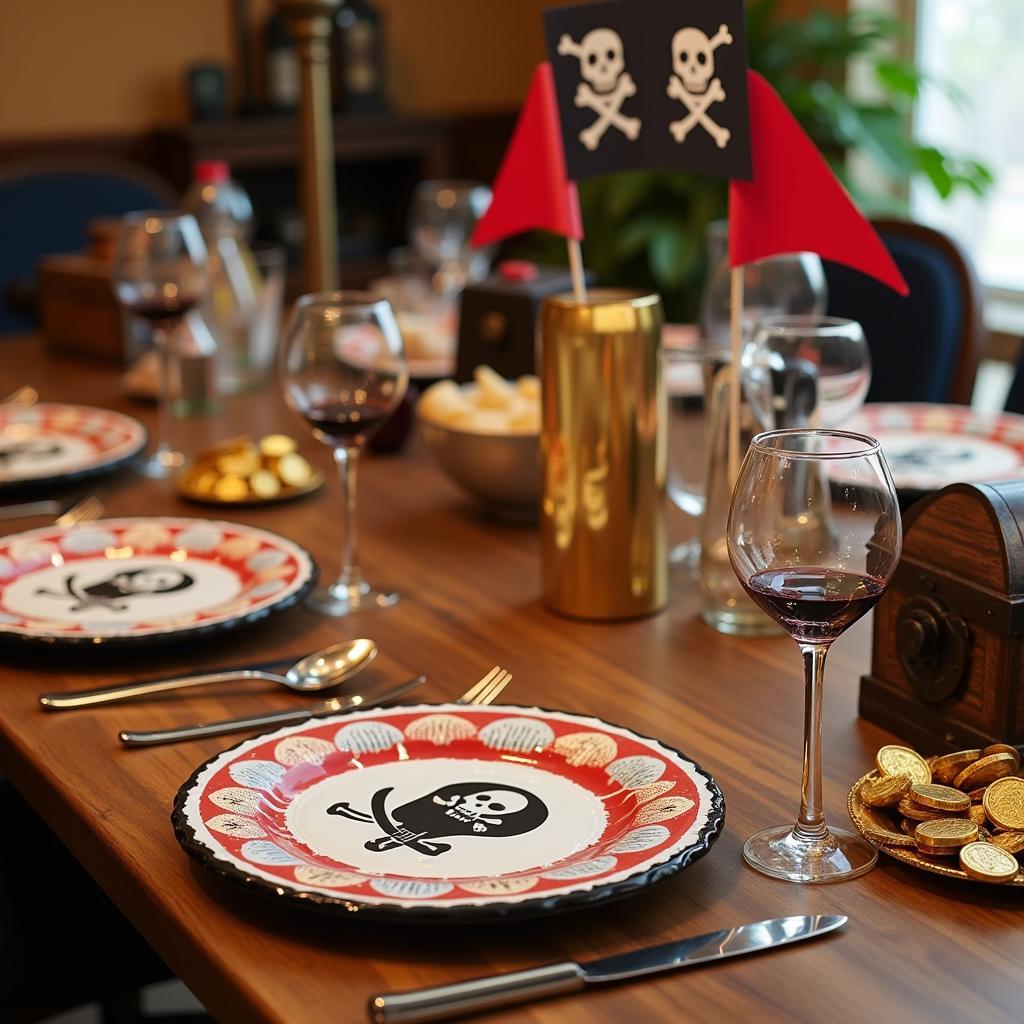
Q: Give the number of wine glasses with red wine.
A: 3